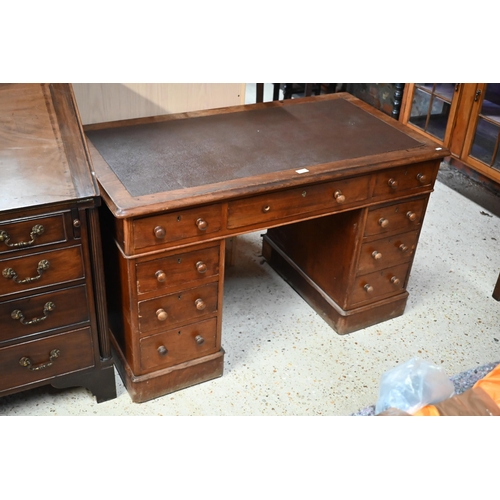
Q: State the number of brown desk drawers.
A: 9